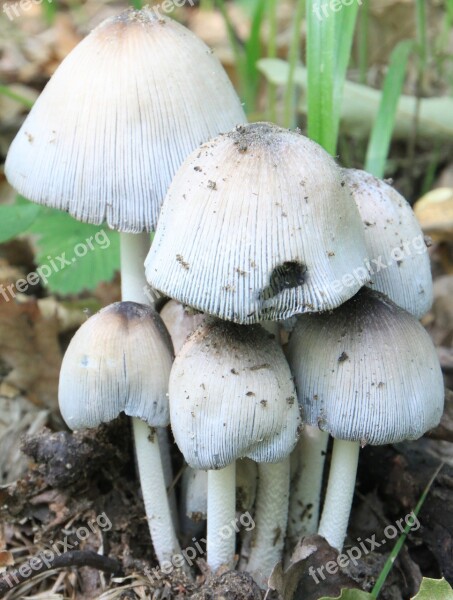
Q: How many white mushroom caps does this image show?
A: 6